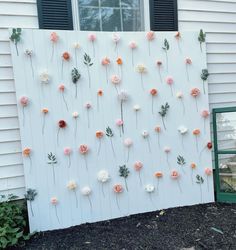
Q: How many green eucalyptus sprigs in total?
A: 13